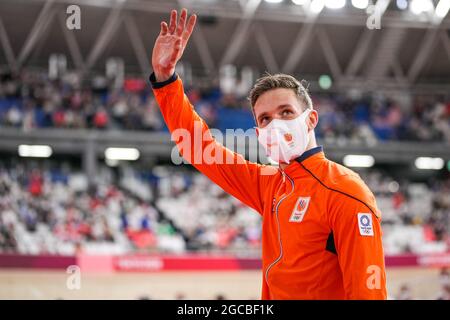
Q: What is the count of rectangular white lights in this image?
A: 4